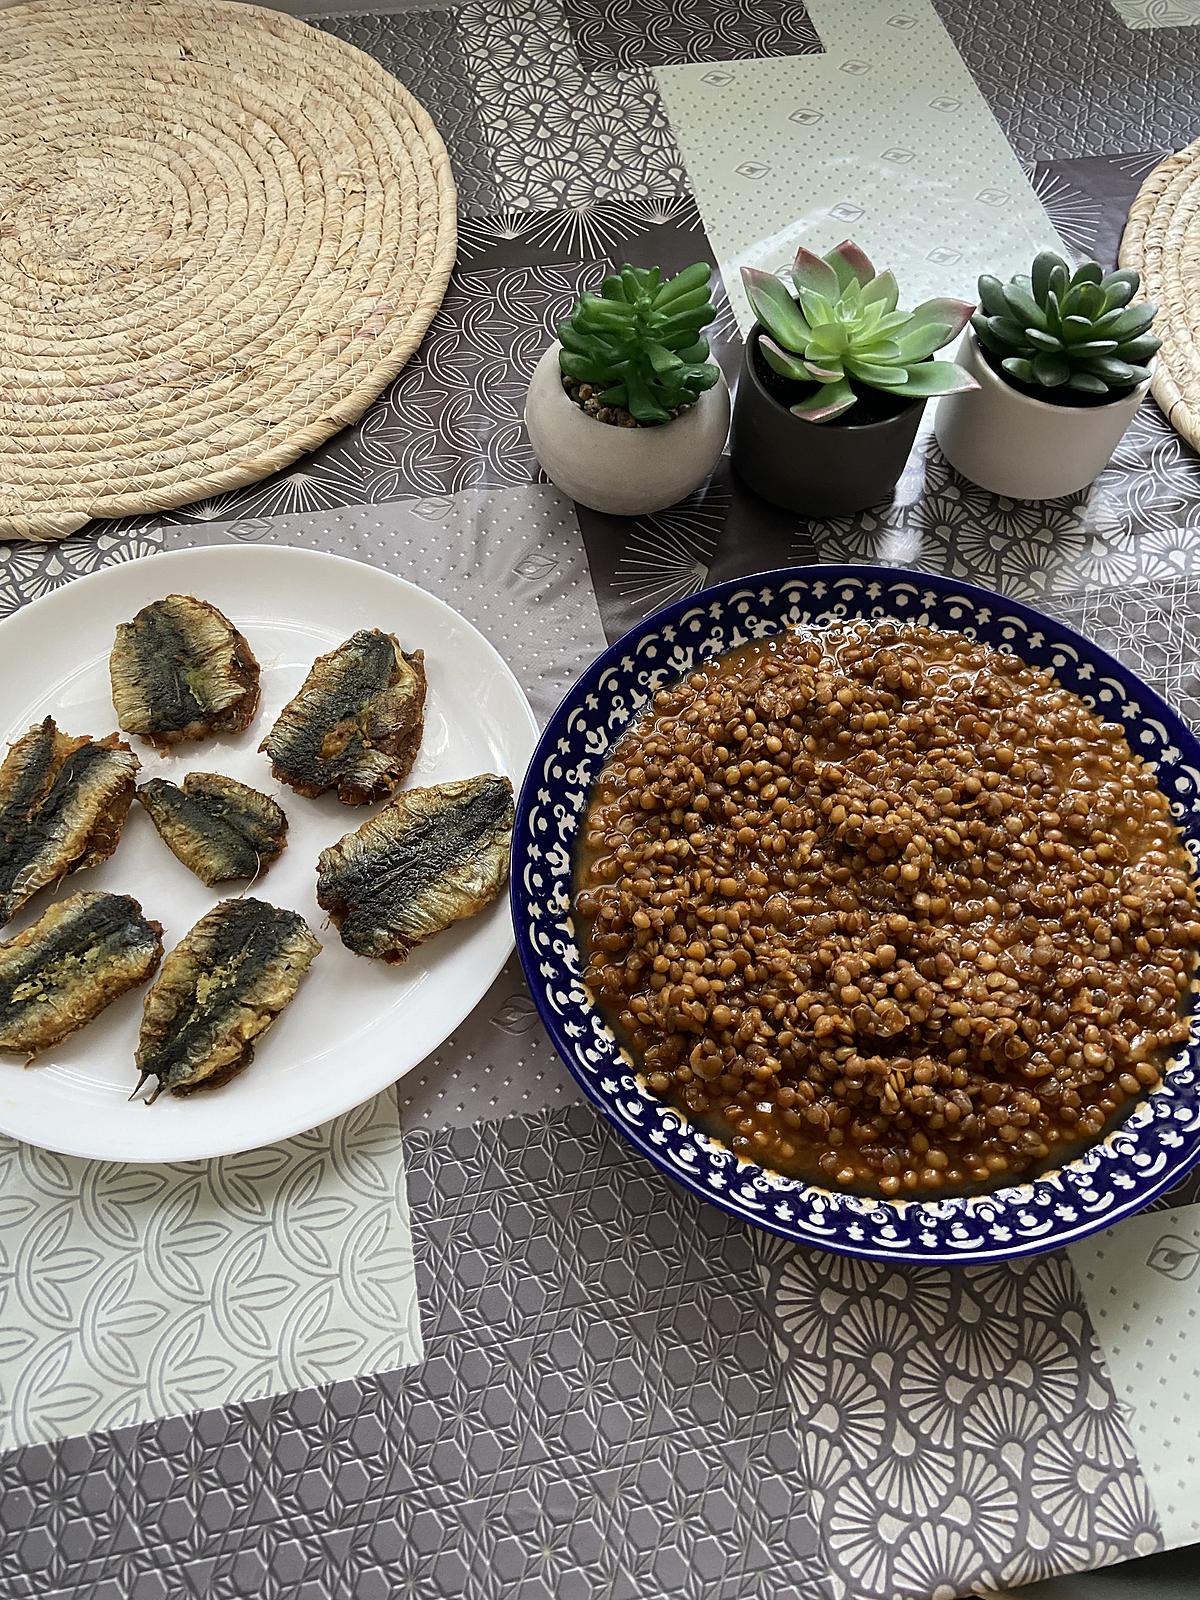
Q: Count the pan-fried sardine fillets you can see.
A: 7